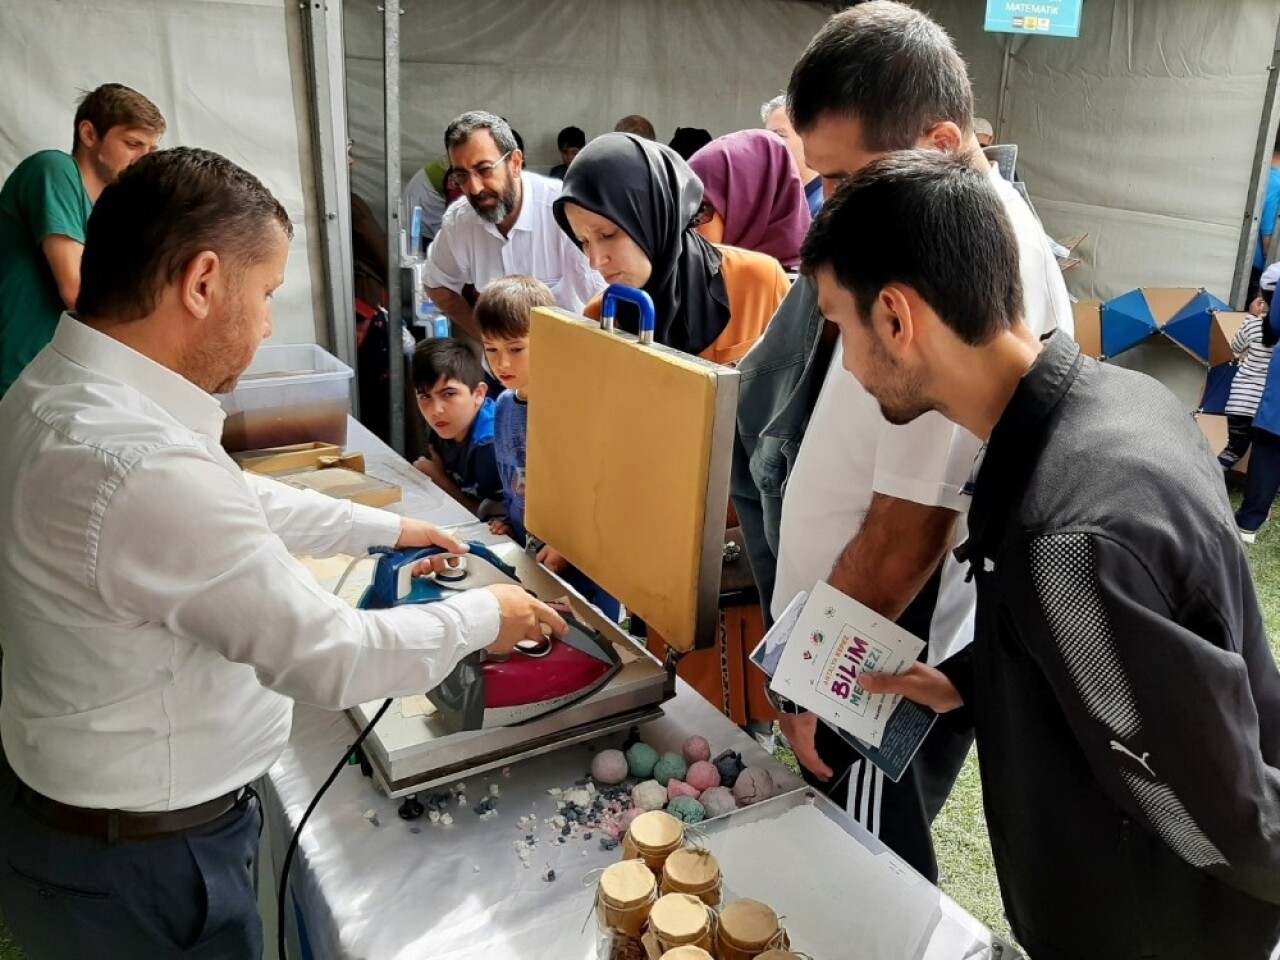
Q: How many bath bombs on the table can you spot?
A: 12